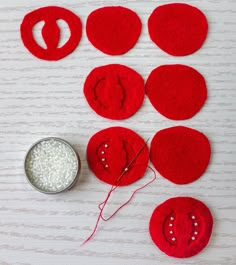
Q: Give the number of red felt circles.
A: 8